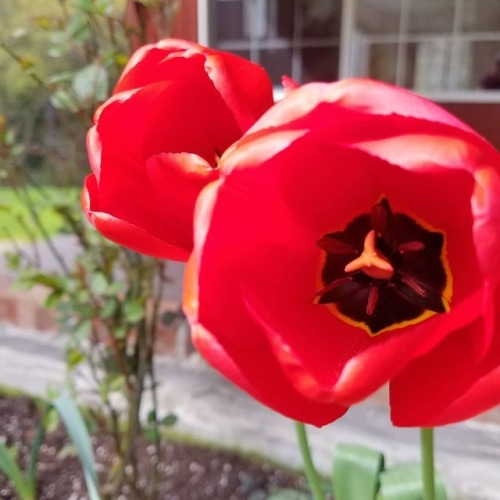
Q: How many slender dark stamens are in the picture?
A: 6